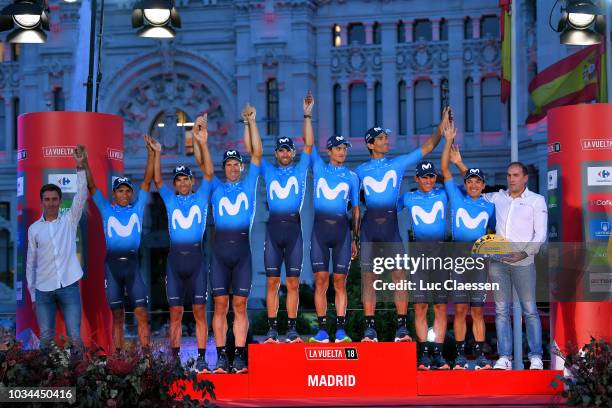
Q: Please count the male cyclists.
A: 8